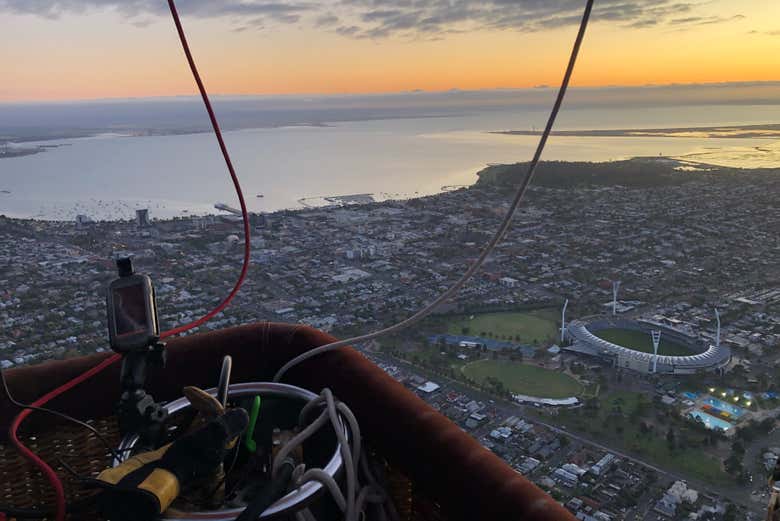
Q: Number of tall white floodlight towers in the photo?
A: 4